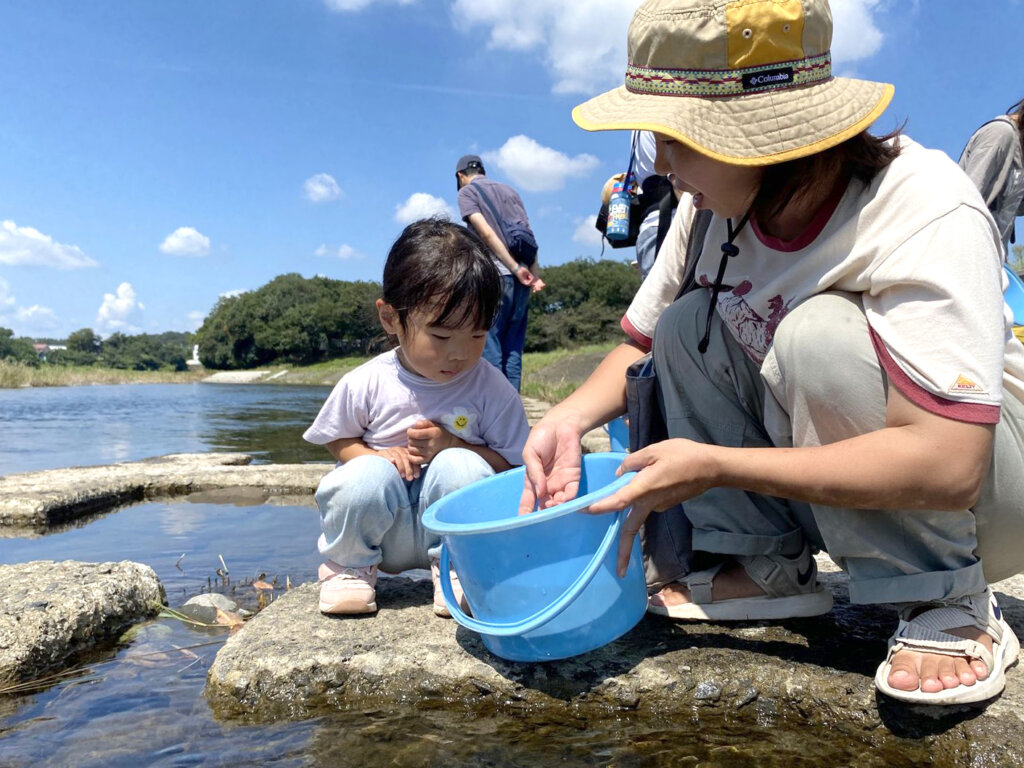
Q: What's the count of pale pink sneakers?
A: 2